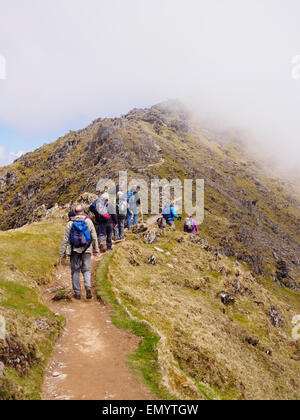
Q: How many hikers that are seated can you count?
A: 0